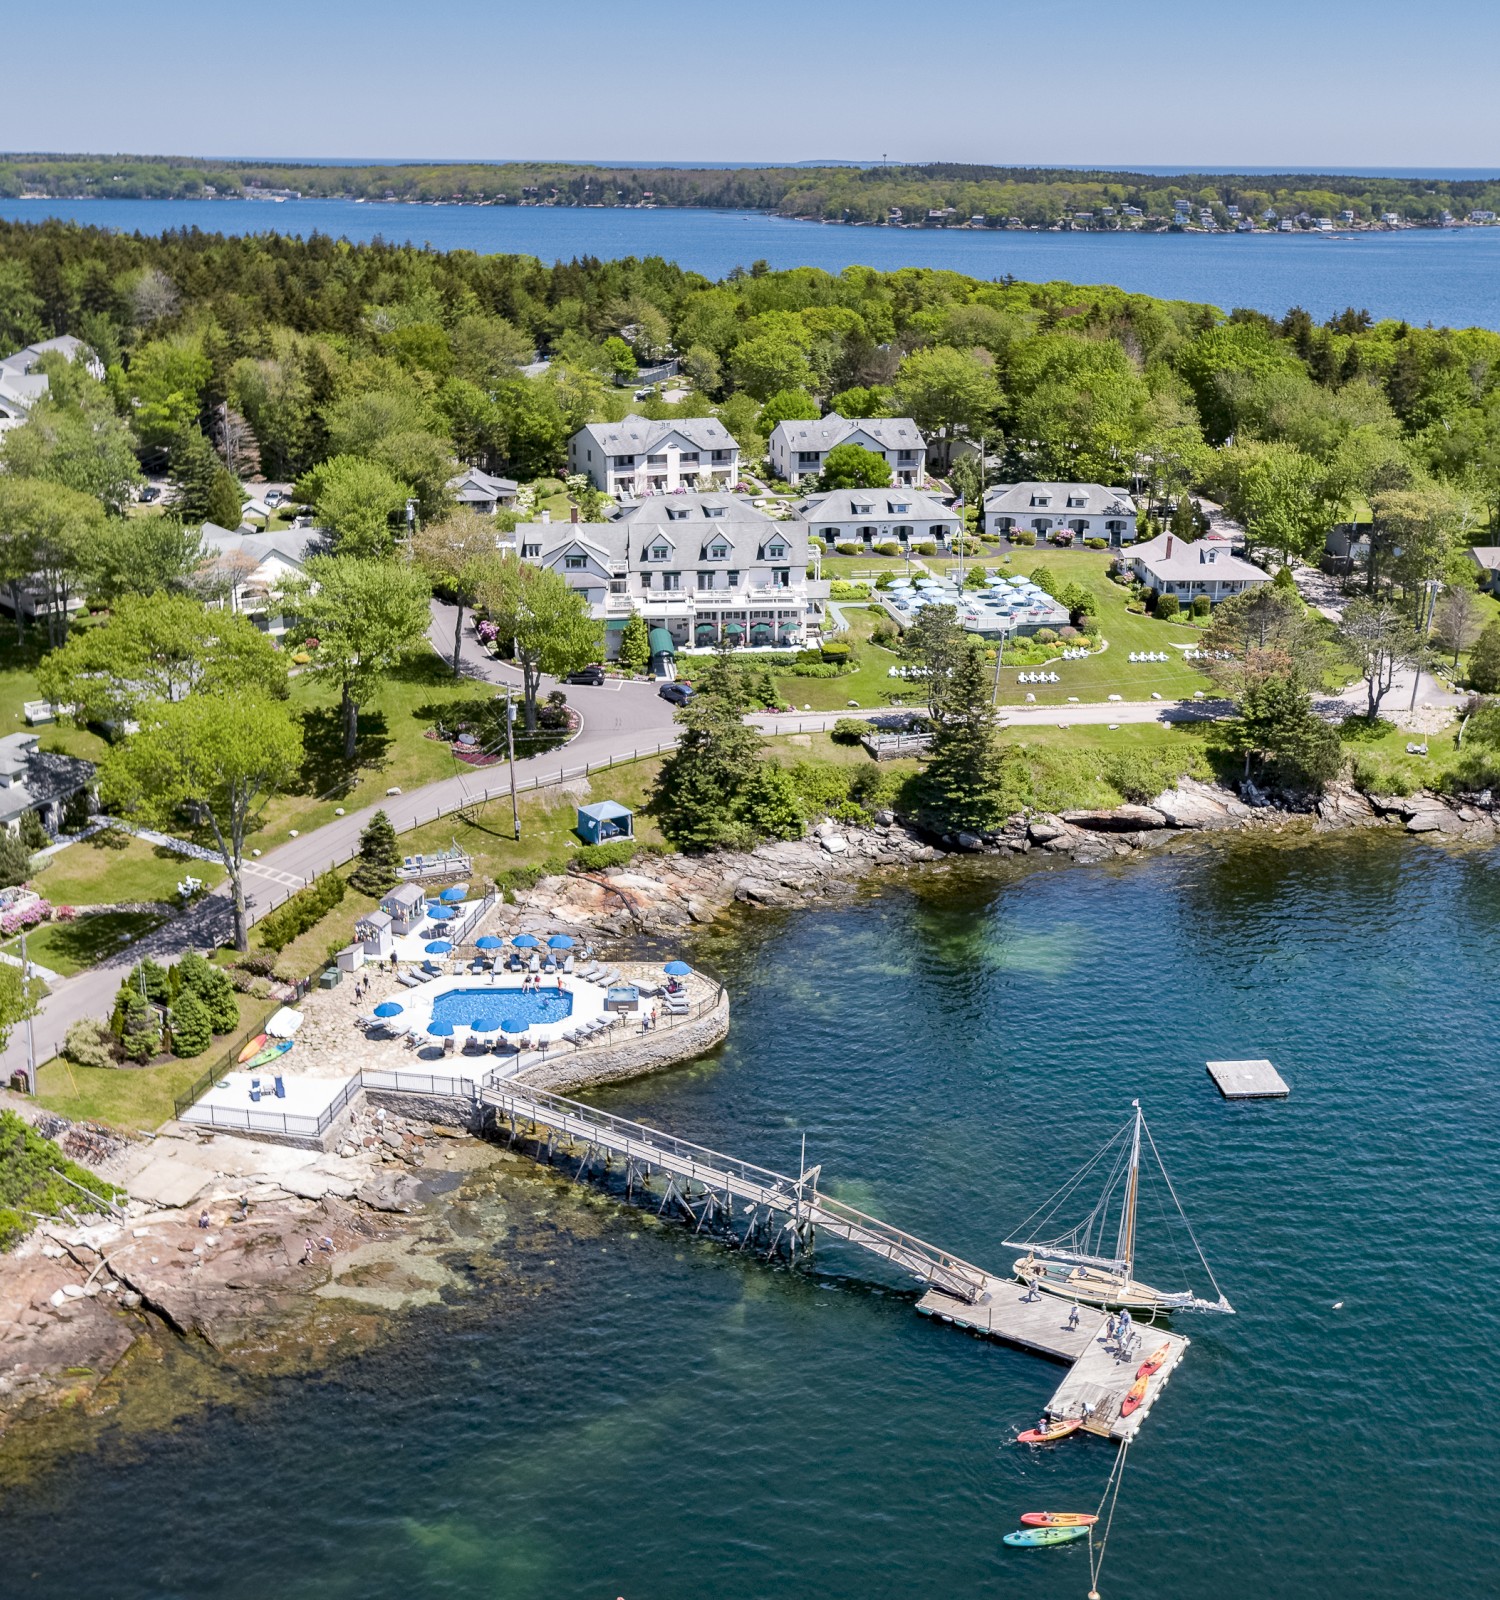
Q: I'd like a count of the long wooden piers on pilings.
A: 1